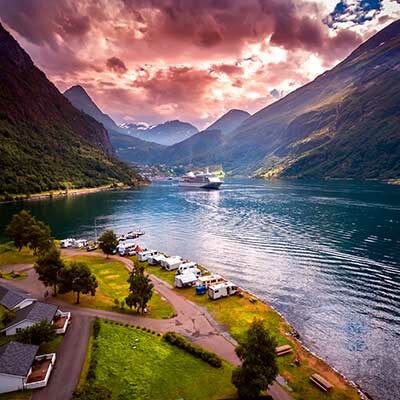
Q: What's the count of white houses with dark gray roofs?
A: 3